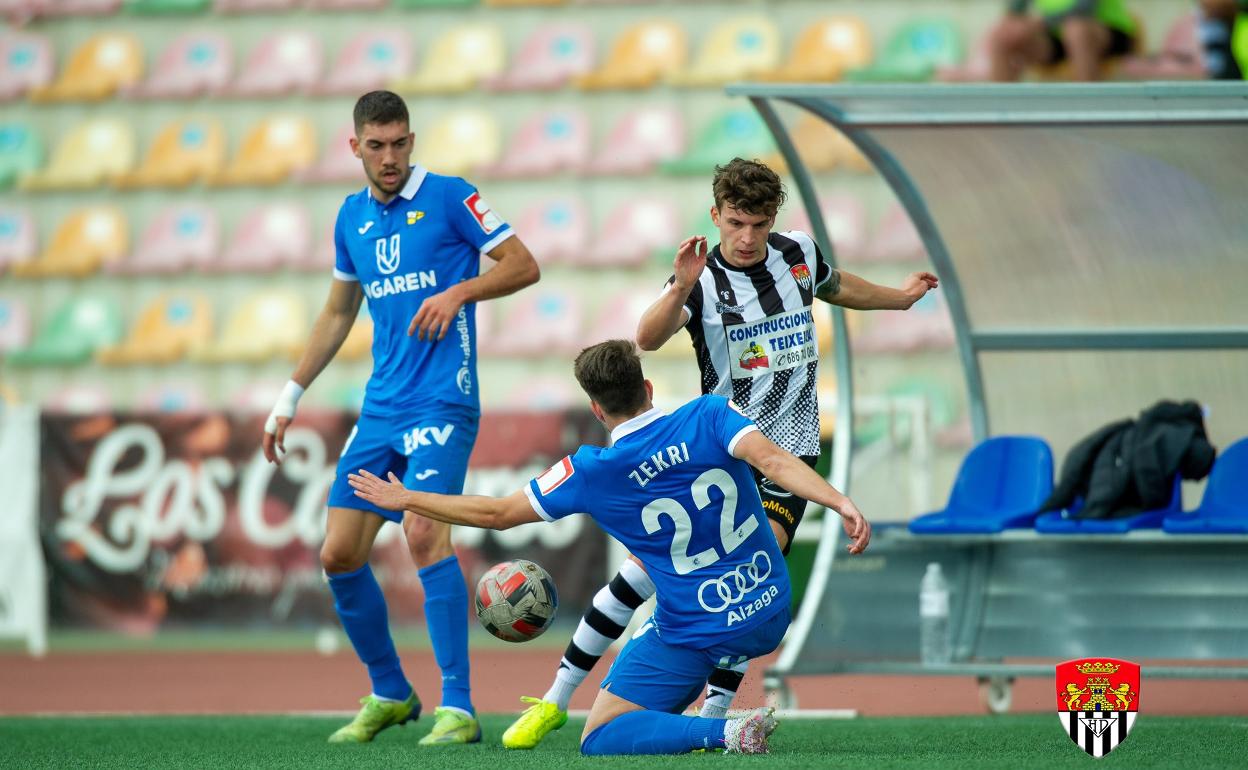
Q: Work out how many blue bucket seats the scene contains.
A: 3